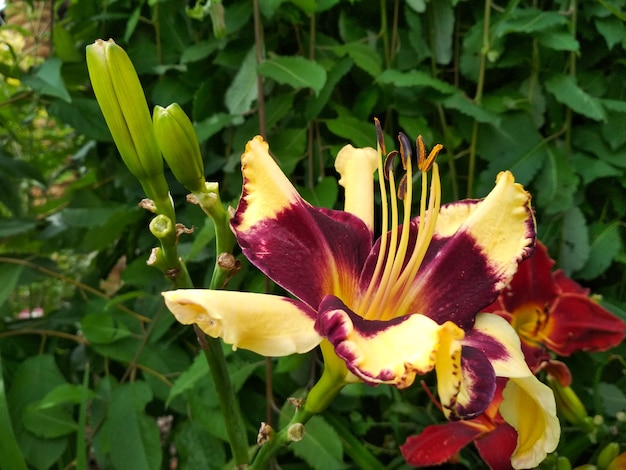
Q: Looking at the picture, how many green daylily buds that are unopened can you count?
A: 2